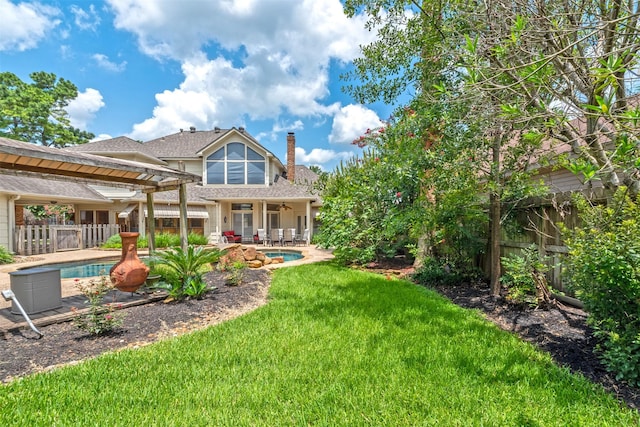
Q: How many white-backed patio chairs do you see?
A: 4